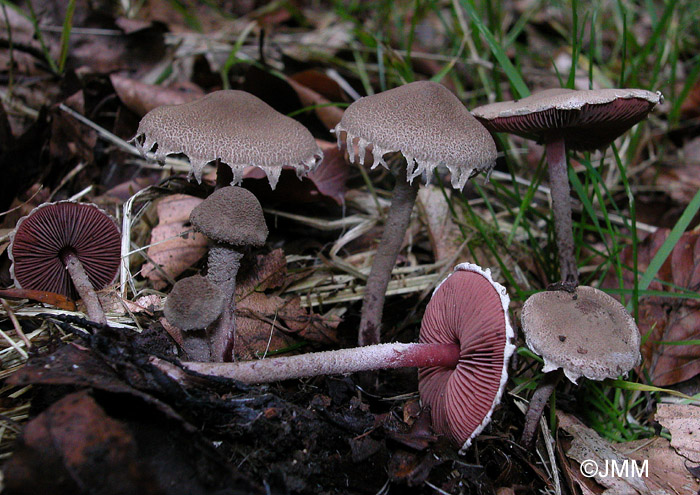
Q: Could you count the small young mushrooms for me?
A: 2